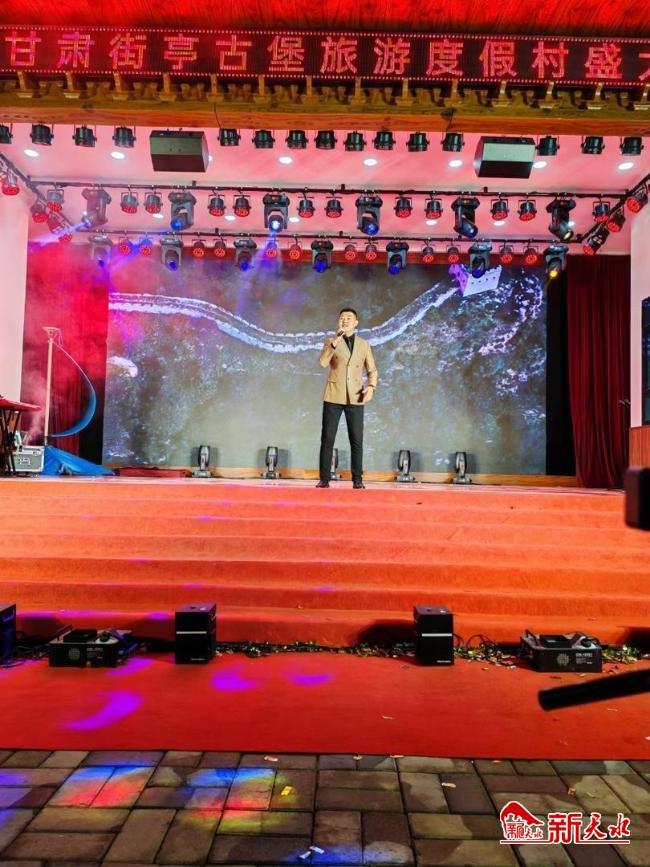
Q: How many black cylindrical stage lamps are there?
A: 15